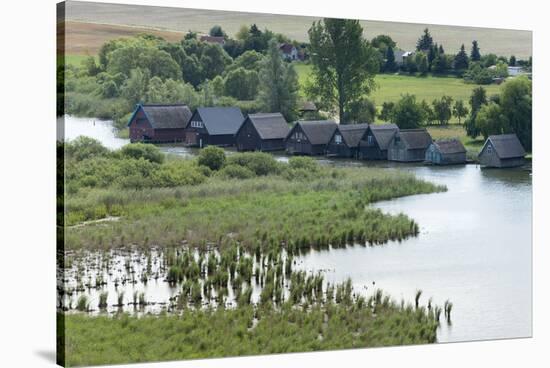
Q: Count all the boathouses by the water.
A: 9